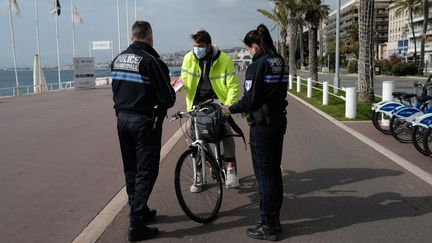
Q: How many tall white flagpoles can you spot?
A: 7